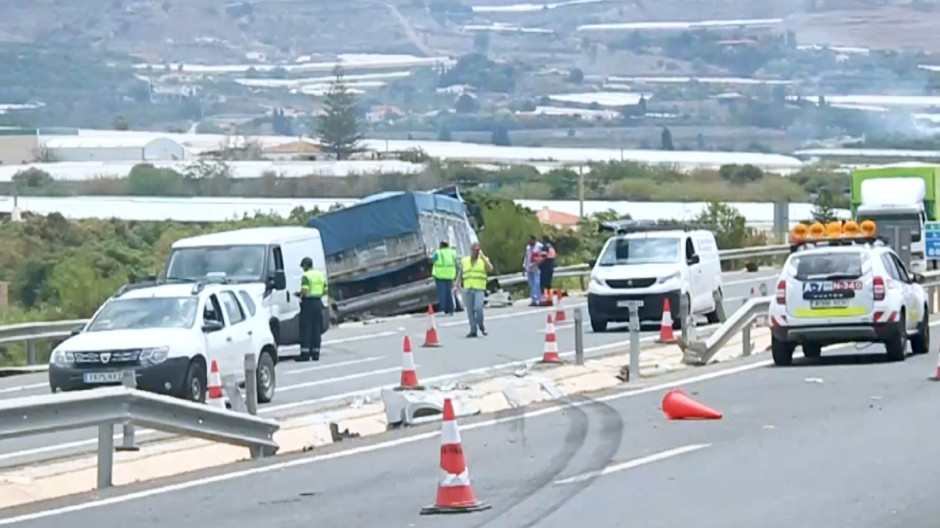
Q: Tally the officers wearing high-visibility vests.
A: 3